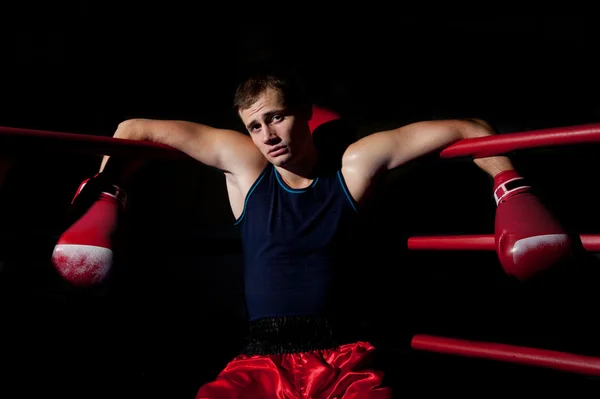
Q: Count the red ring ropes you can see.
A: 4